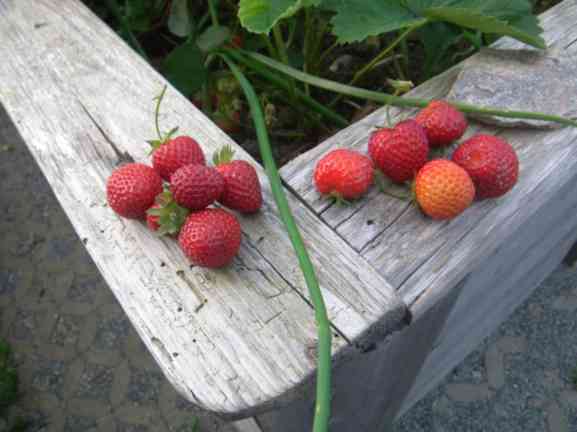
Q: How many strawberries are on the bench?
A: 11